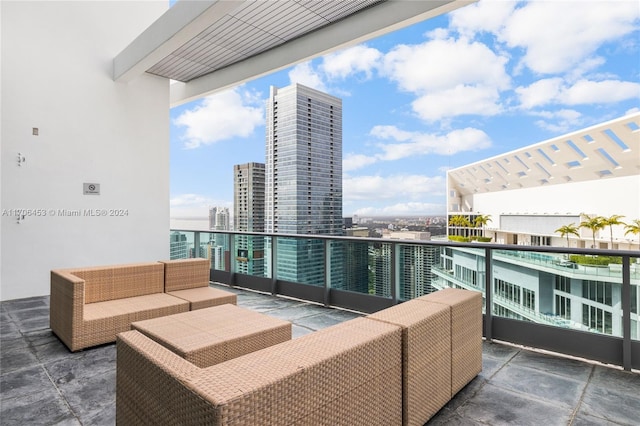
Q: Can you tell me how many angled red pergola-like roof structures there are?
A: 0